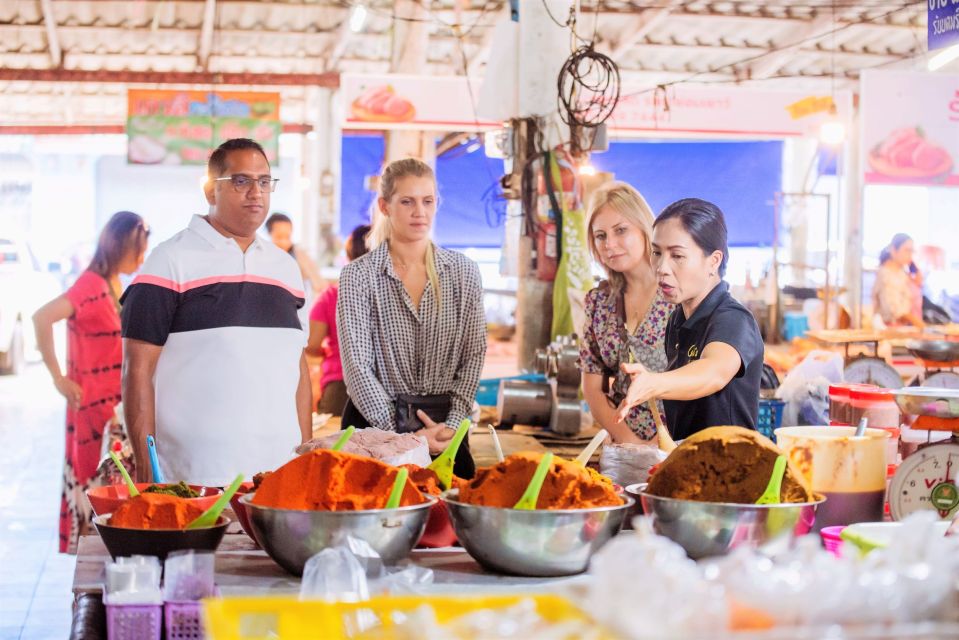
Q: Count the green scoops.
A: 7